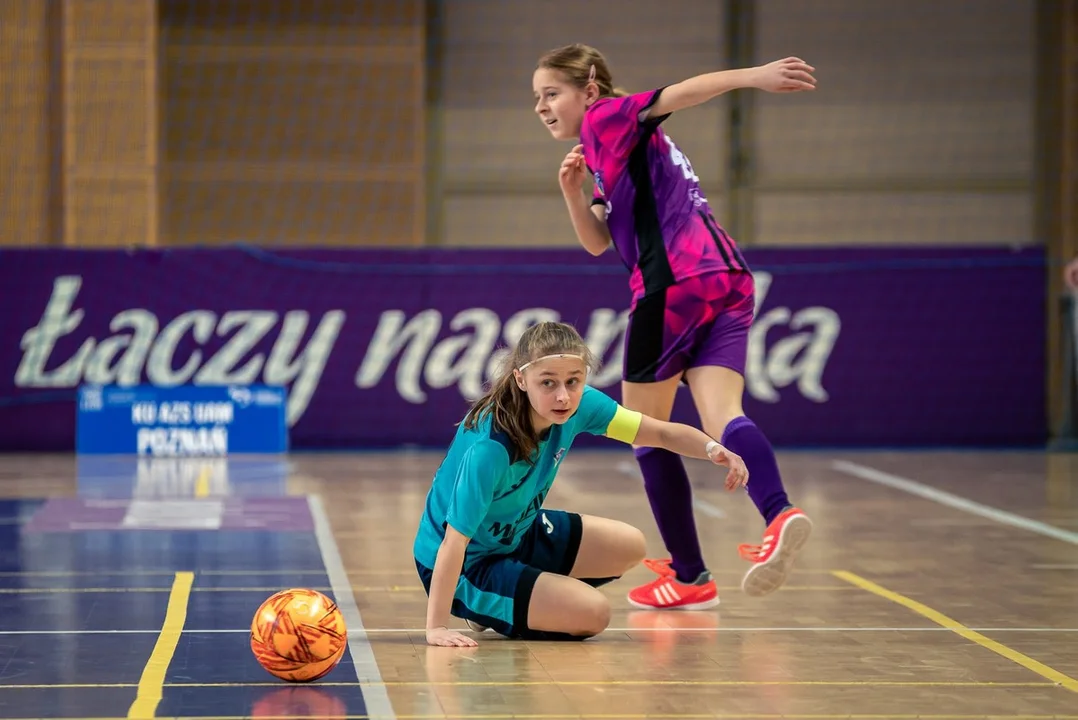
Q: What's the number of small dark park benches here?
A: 0